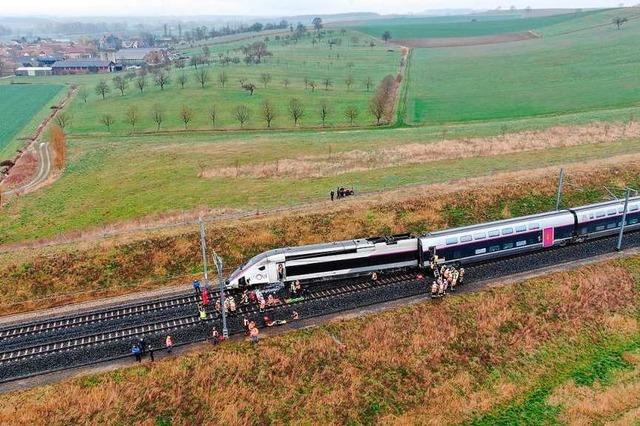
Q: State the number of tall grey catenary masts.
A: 4